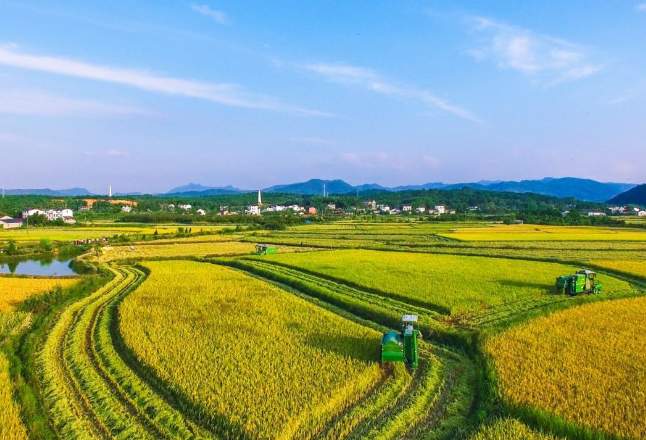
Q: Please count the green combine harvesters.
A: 3